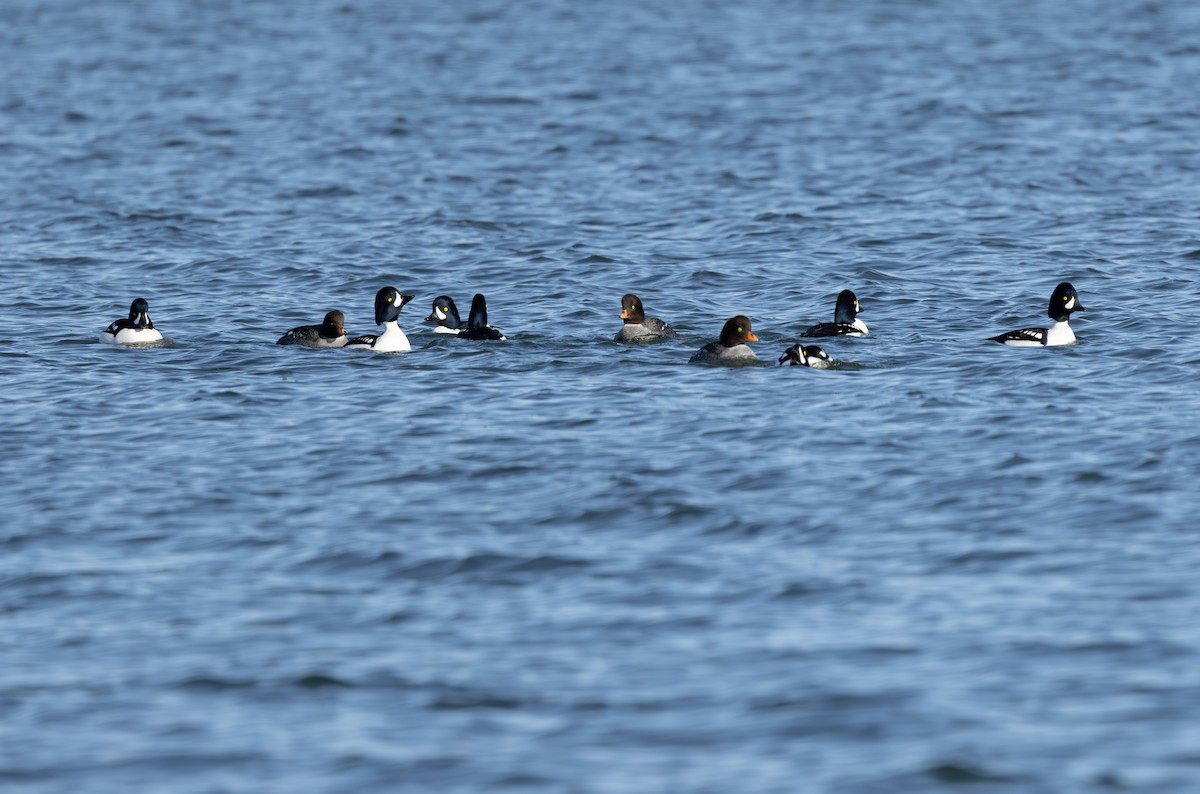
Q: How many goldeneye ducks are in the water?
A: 10